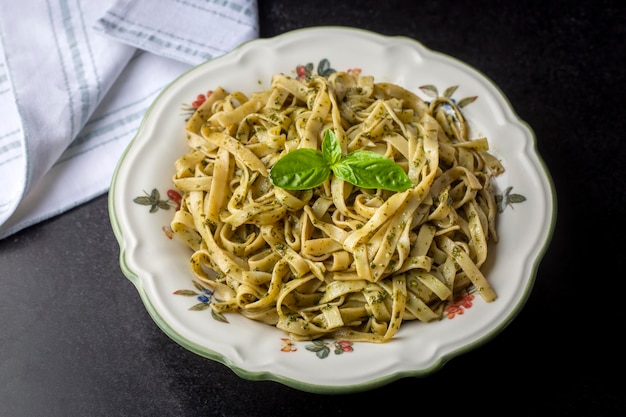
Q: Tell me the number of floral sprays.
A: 8